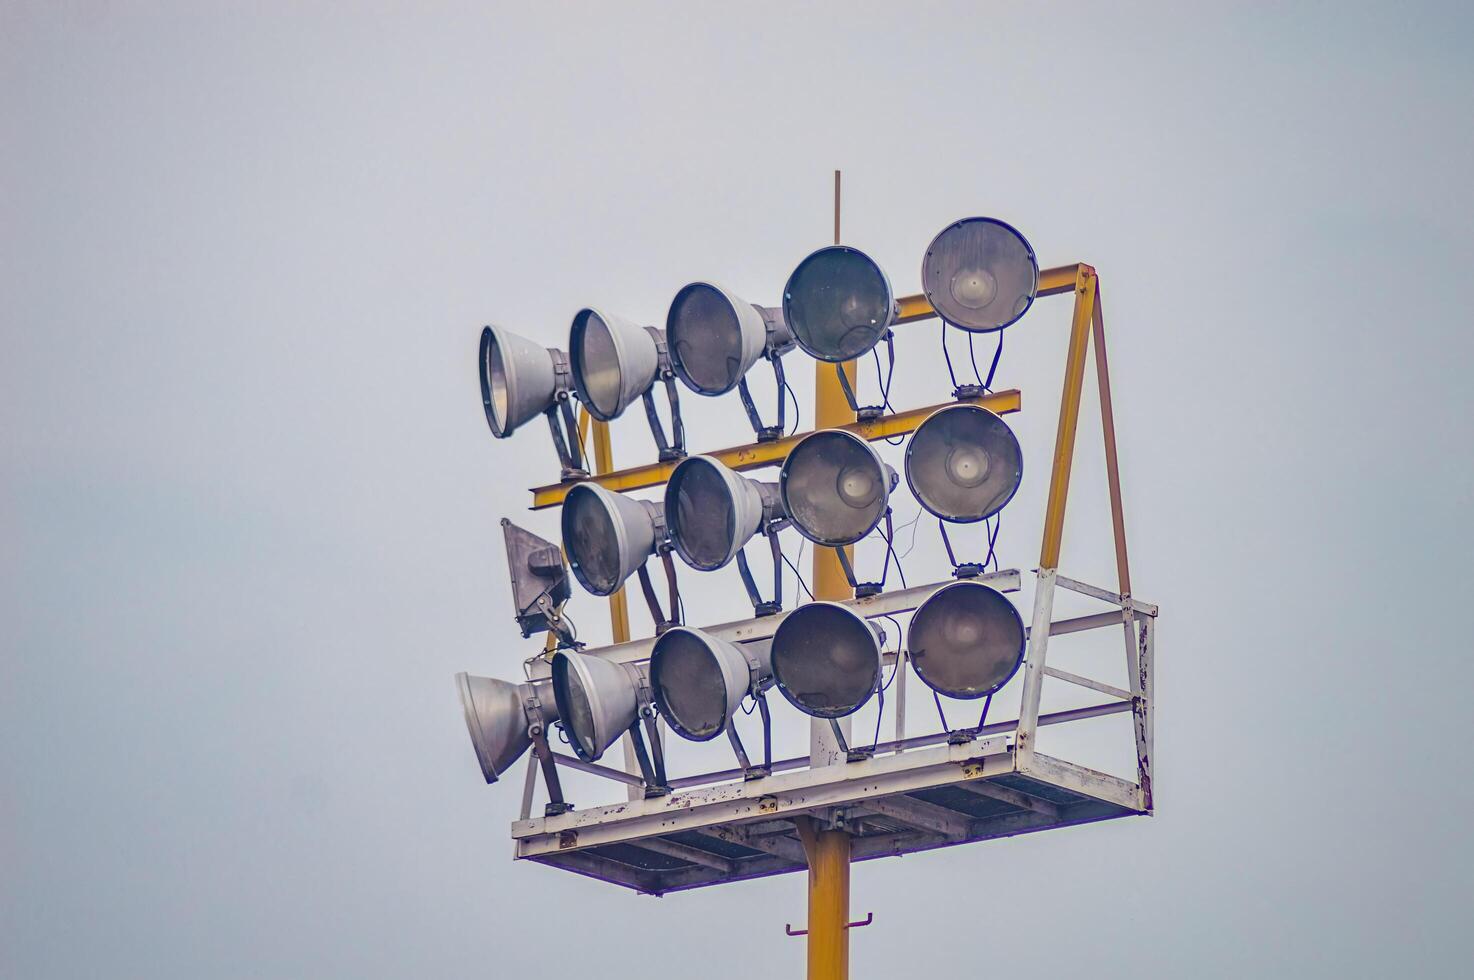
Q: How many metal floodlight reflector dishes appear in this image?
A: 14